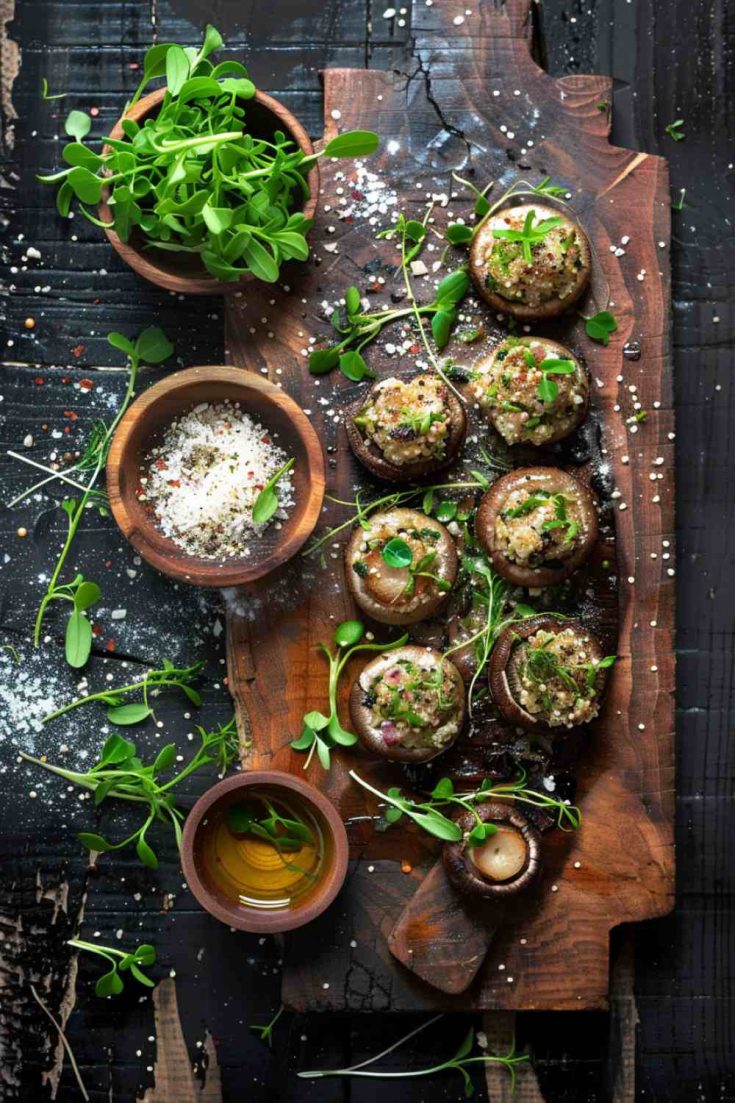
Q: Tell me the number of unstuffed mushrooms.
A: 1